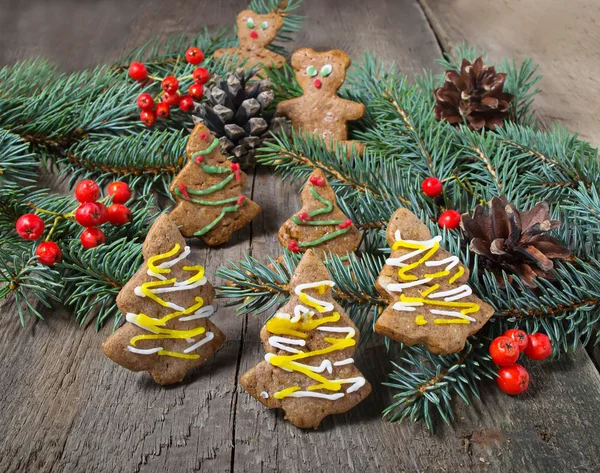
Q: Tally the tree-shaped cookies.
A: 5